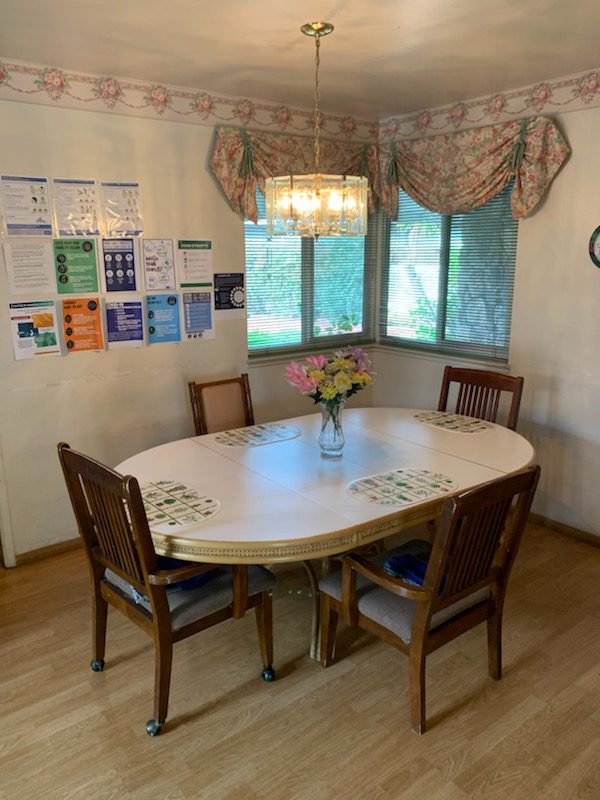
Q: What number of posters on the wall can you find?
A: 14